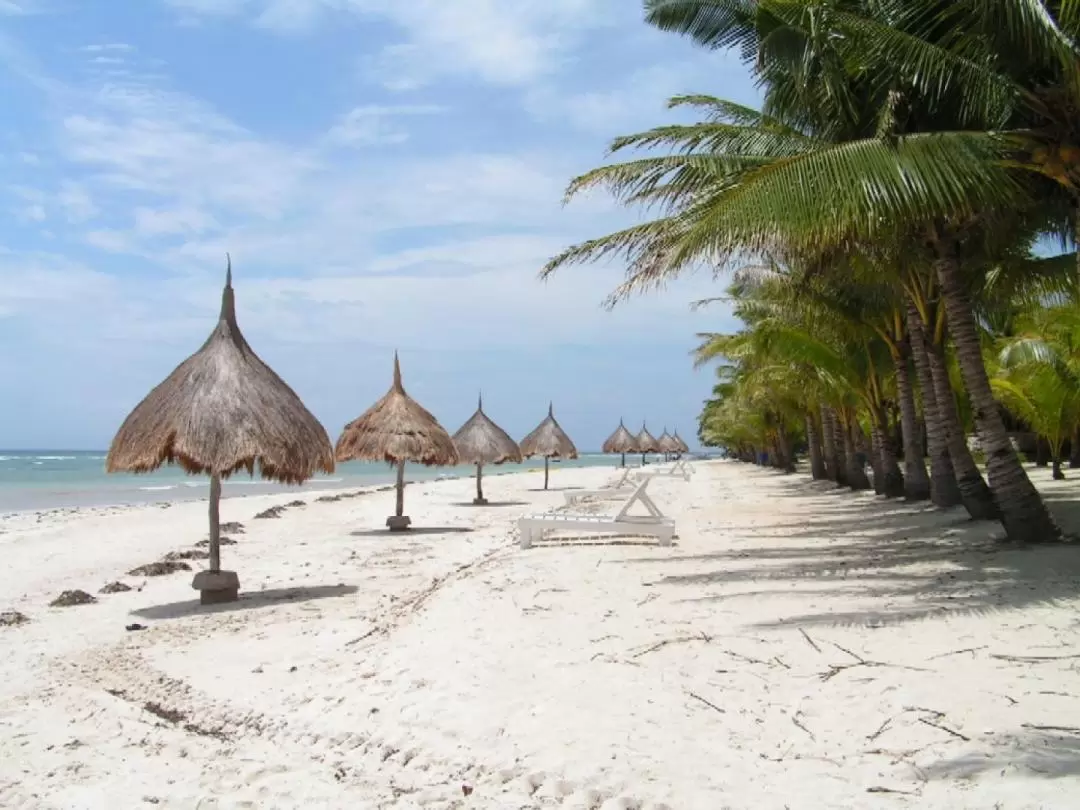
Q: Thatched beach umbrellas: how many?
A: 8